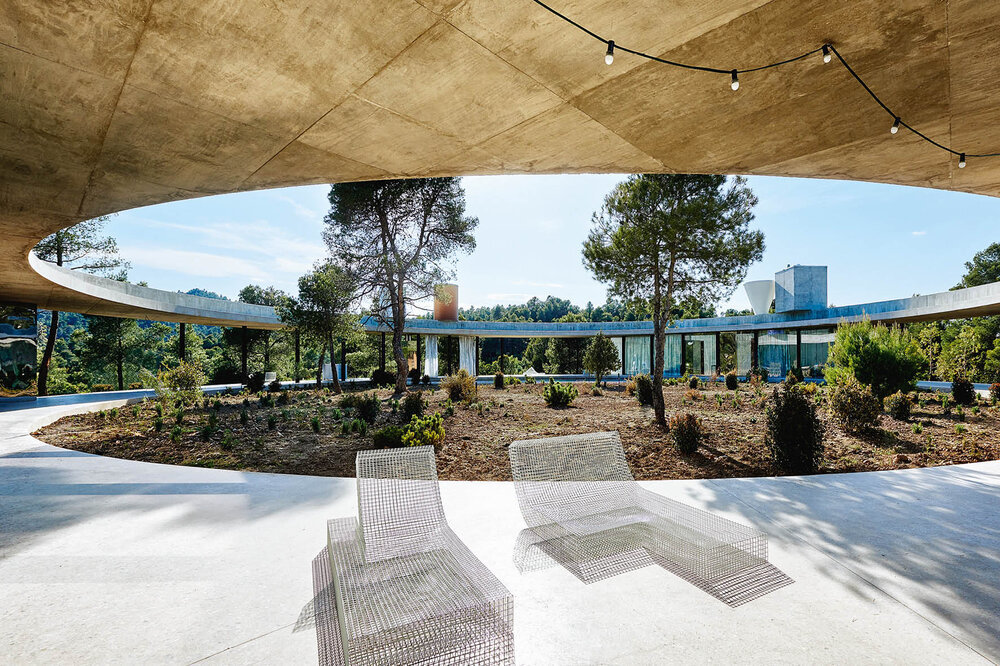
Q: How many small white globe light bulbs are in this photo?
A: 5